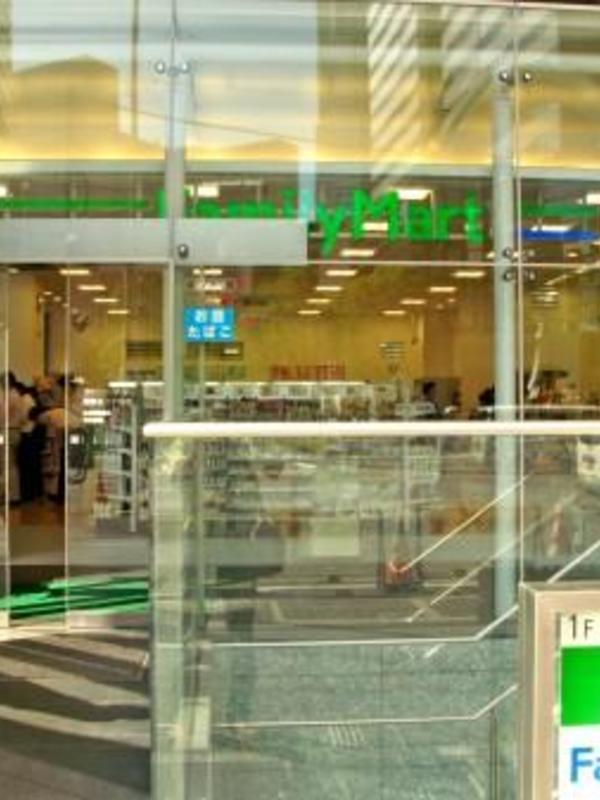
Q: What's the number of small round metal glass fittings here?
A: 9